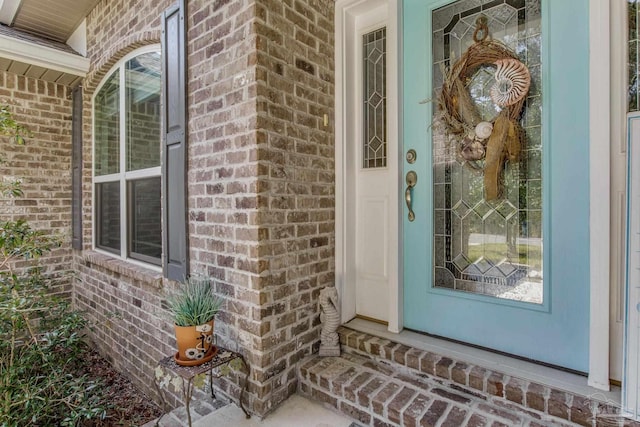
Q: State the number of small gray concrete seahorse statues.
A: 1